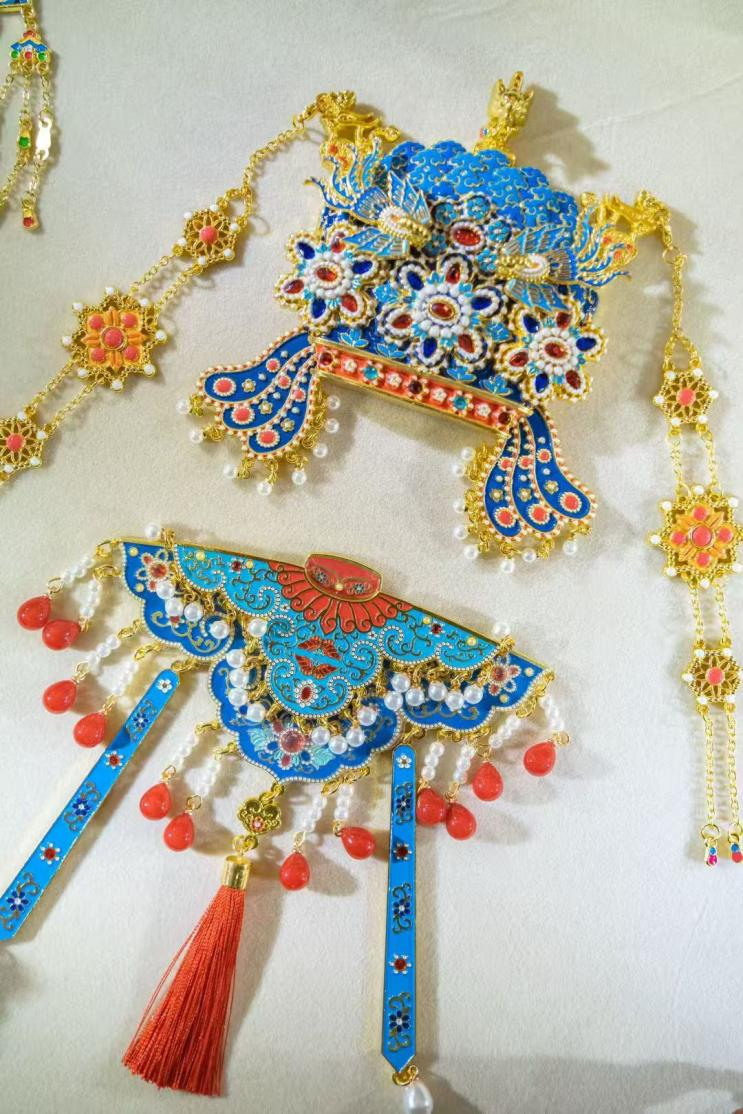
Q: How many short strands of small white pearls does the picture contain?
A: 12